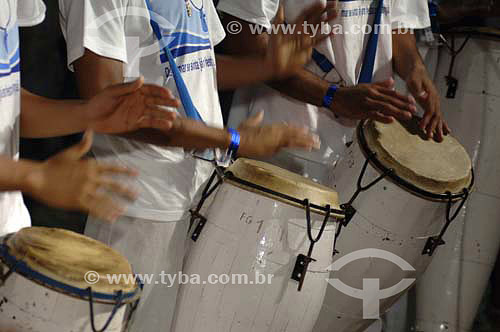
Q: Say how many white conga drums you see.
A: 4